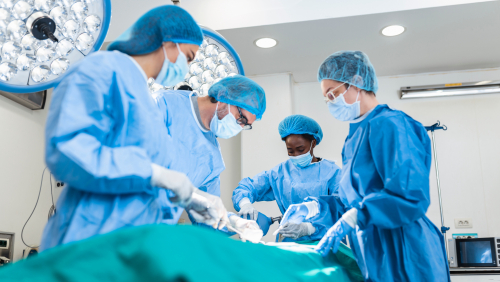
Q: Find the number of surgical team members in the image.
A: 4